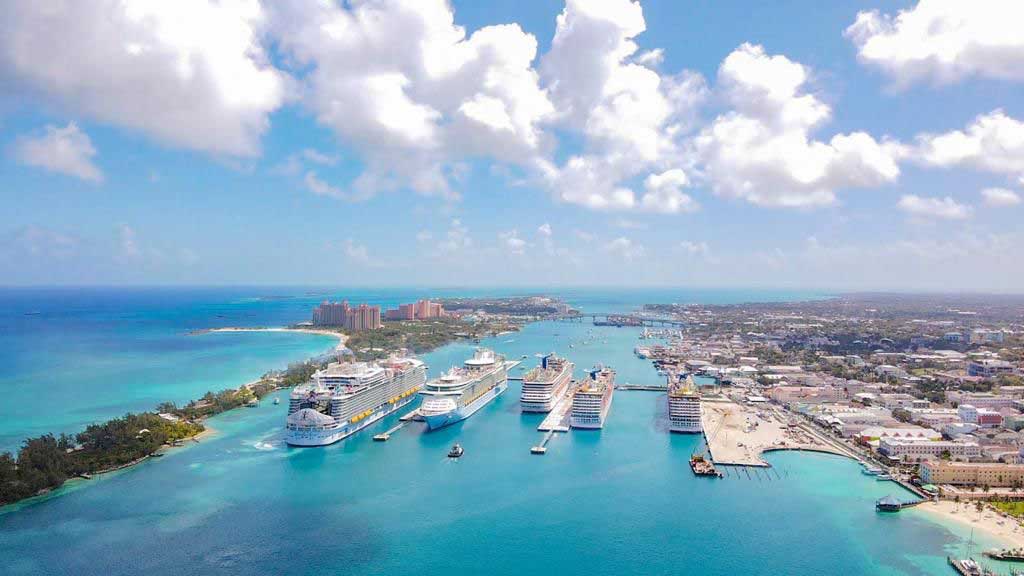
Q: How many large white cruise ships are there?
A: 5